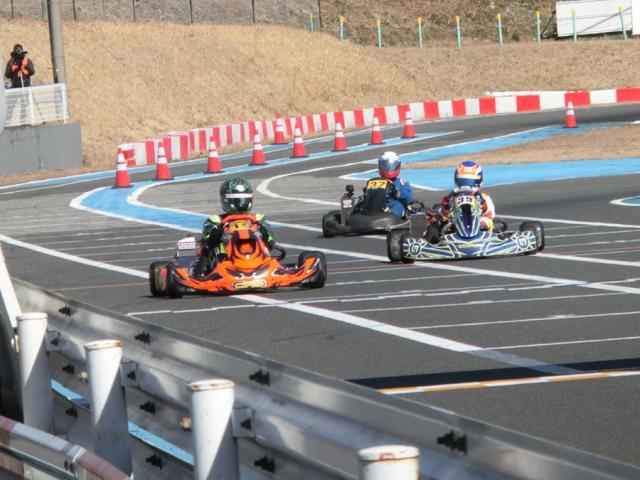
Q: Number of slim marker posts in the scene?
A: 9